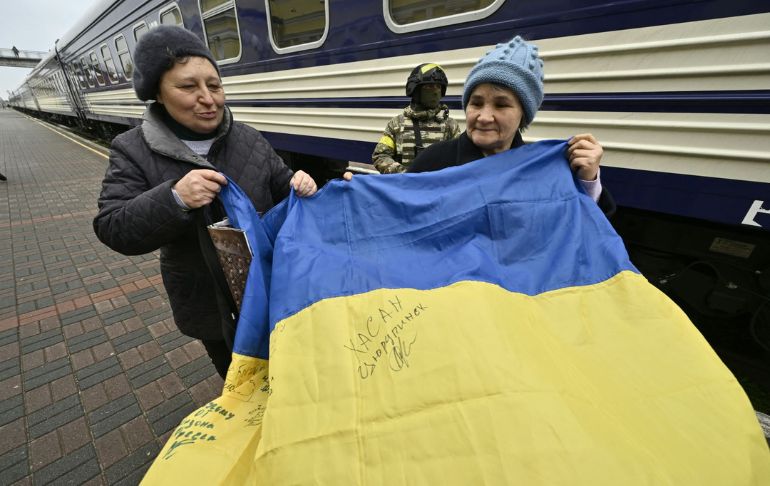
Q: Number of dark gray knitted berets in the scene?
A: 1